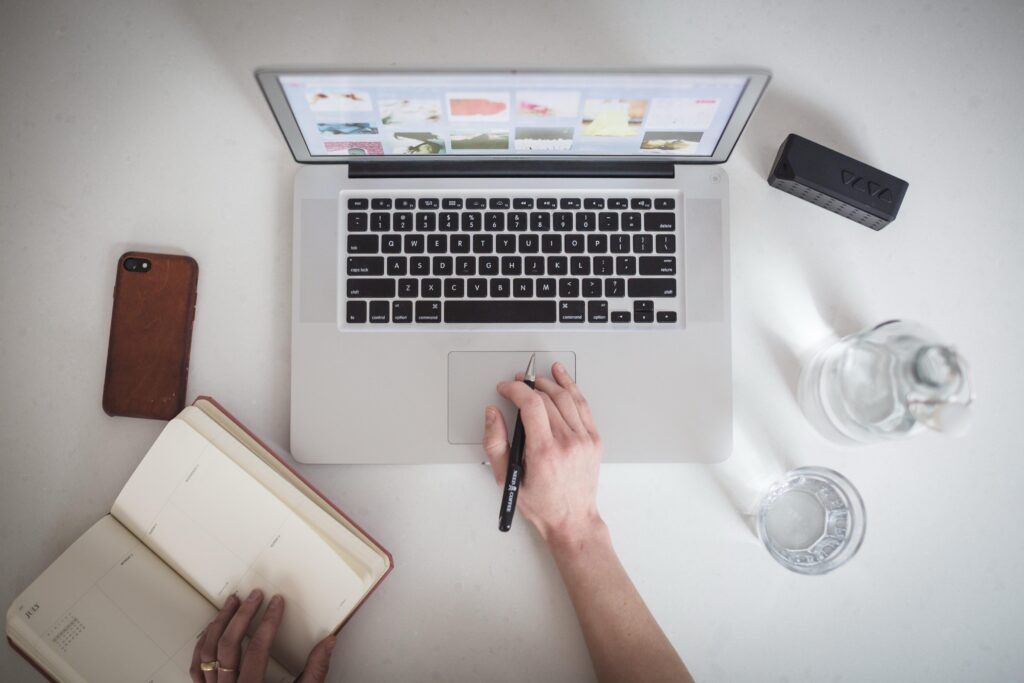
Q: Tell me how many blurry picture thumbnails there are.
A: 12